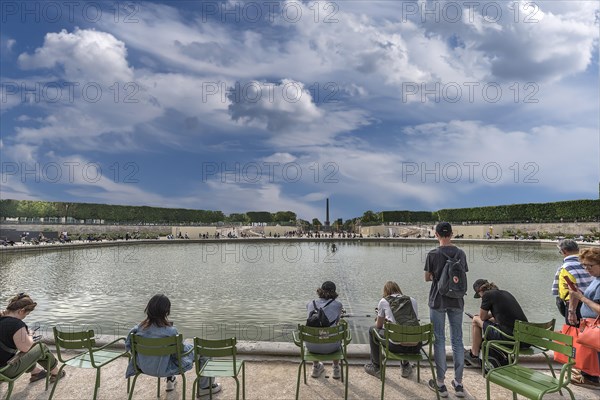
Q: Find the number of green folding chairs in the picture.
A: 8